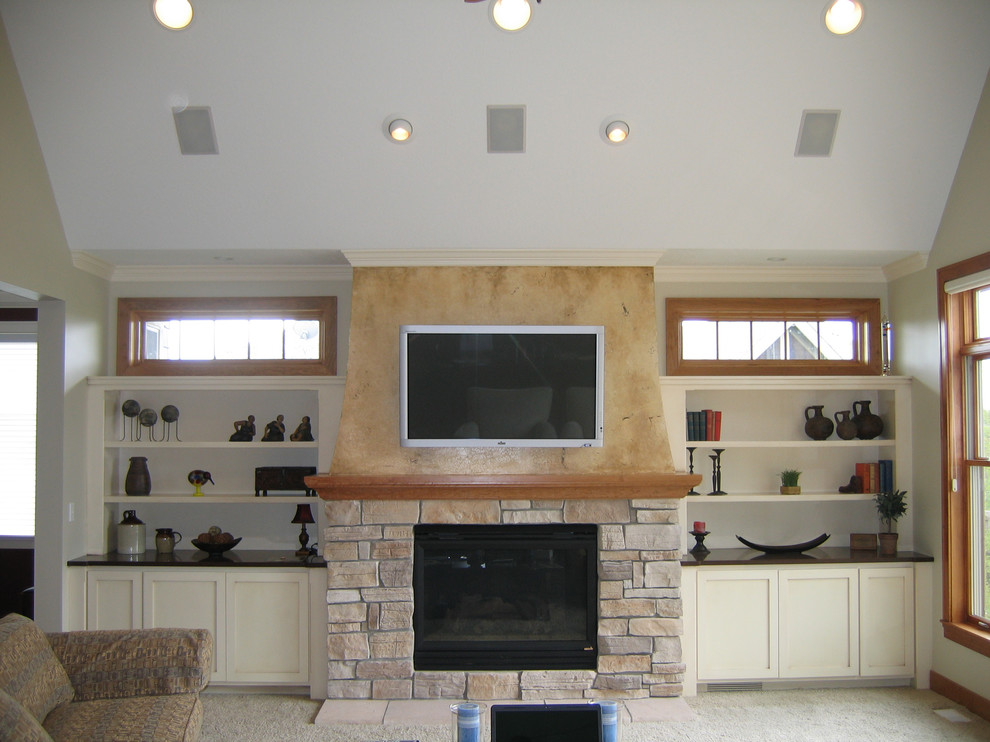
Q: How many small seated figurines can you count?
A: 3